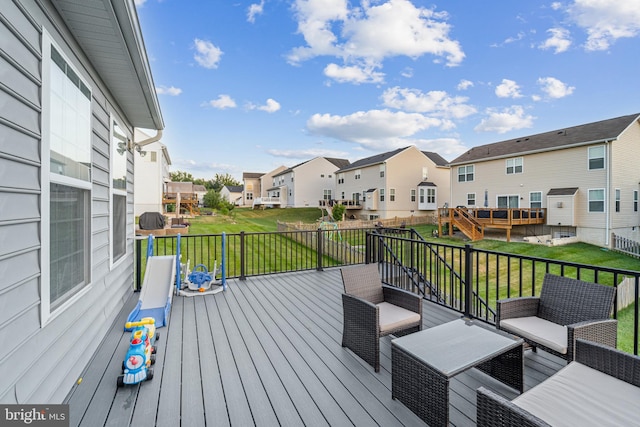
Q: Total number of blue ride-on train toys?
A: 1